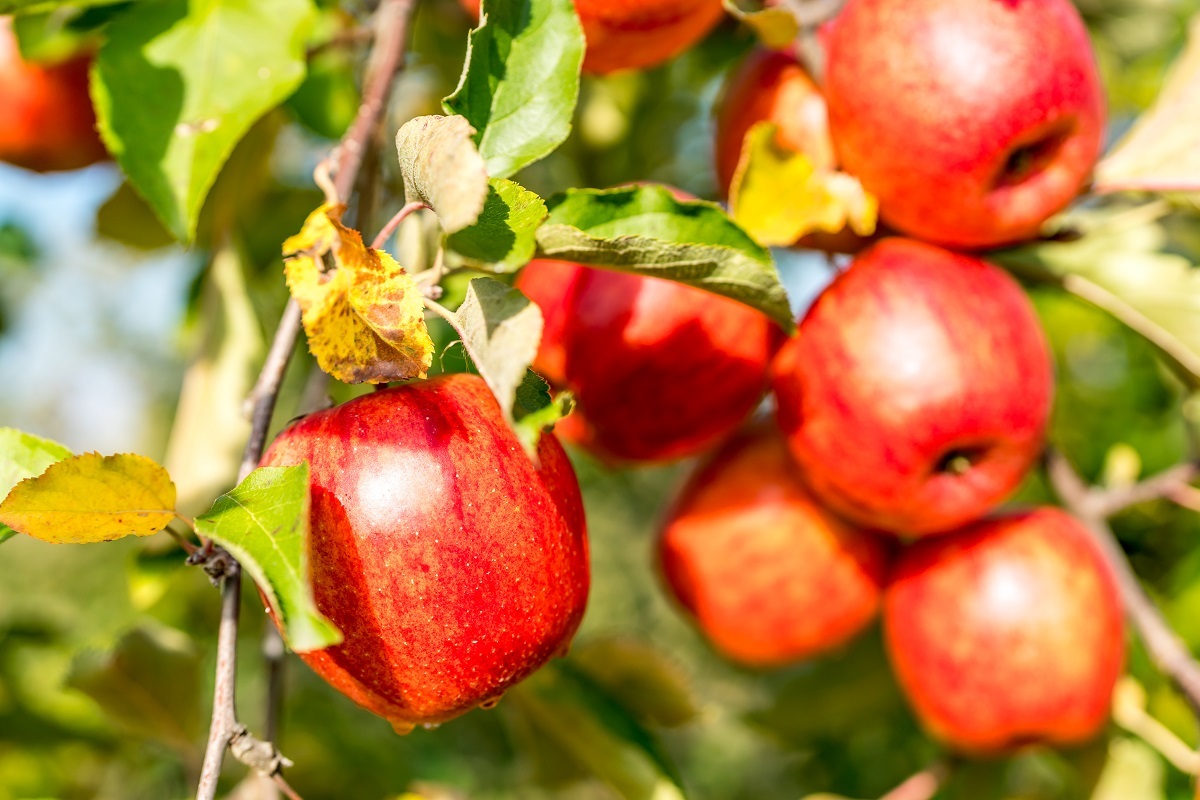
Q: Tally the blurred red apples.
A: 8